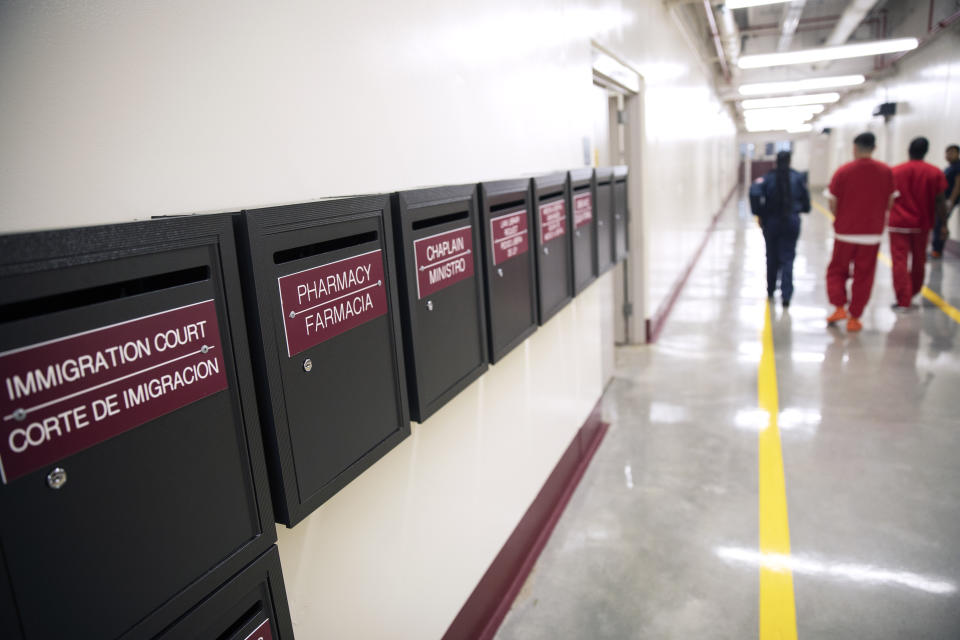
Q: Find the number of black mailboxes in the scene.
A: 9